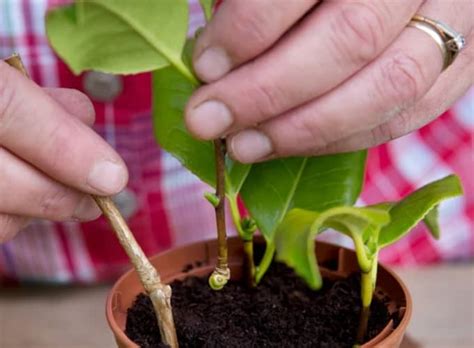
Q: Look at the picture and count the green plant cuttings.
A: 3